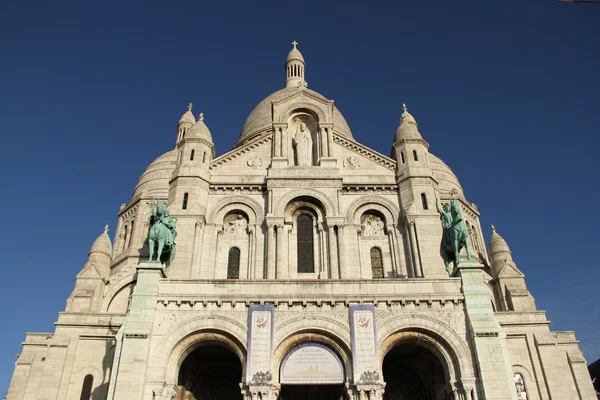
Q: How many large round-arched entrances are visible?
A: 3